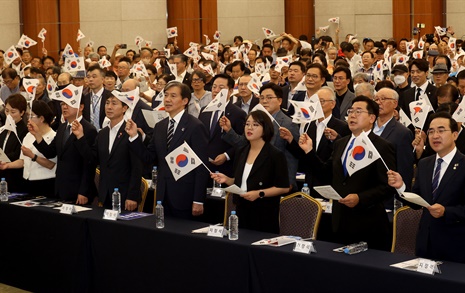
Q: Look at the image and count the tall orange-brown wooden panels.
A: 4